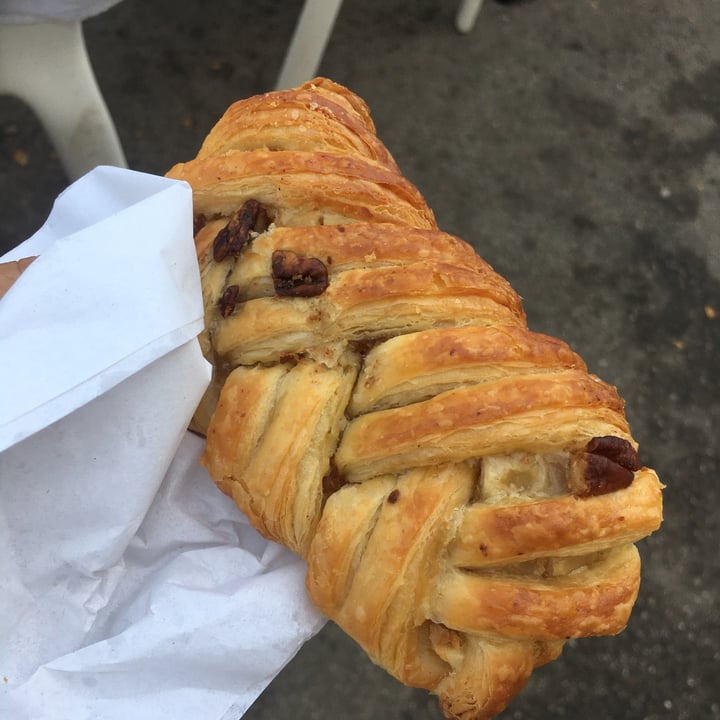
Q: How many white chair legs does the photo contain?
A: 3